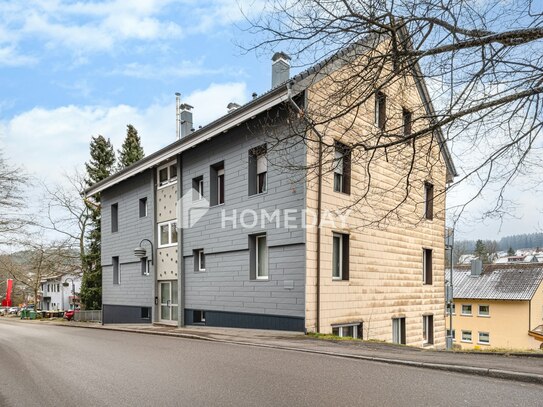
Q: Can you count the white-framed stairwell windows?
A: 2